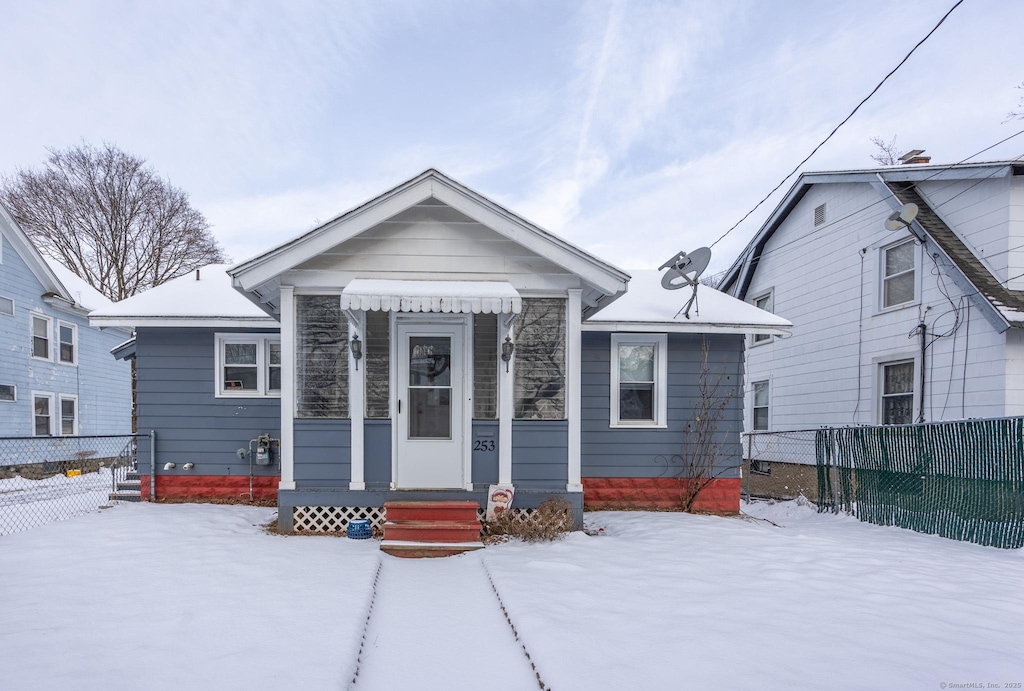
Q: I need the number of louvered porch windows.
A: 4